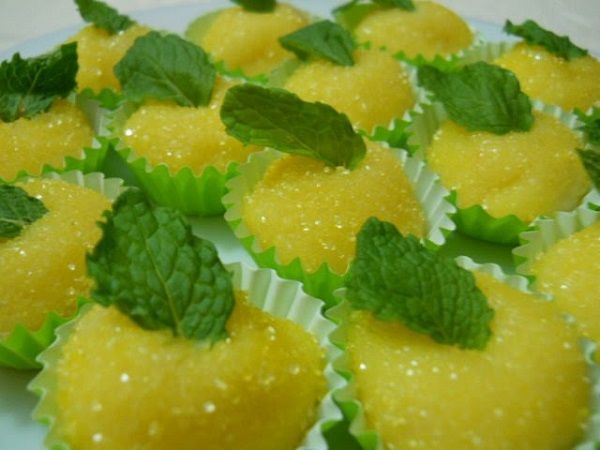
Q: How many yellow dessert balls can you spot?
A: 13